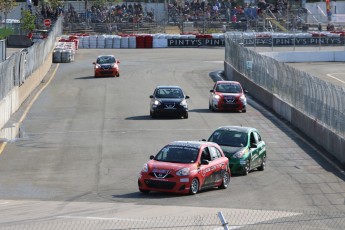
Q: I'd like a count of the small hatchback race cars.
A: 5